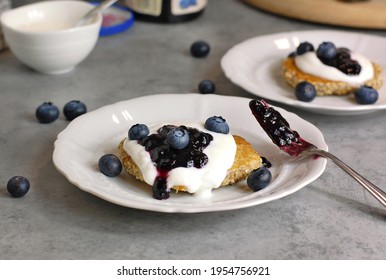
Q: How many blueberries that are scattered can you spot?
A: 5